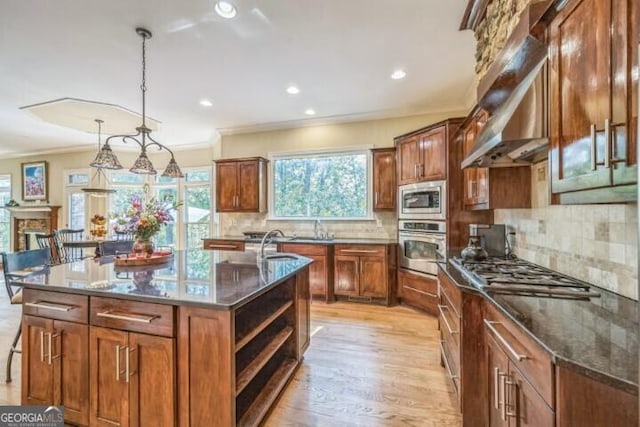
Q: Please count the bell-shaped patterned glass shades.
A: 3